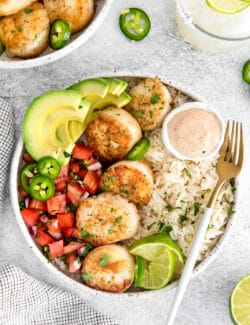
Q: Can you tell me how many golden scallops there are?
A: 8